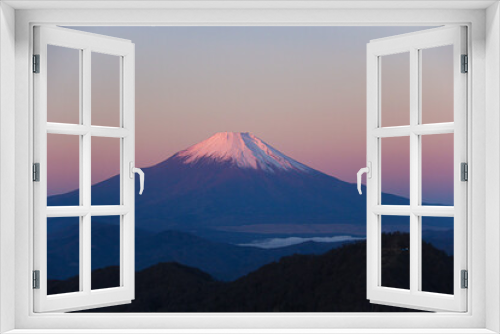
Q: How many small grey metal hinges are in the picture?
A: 6